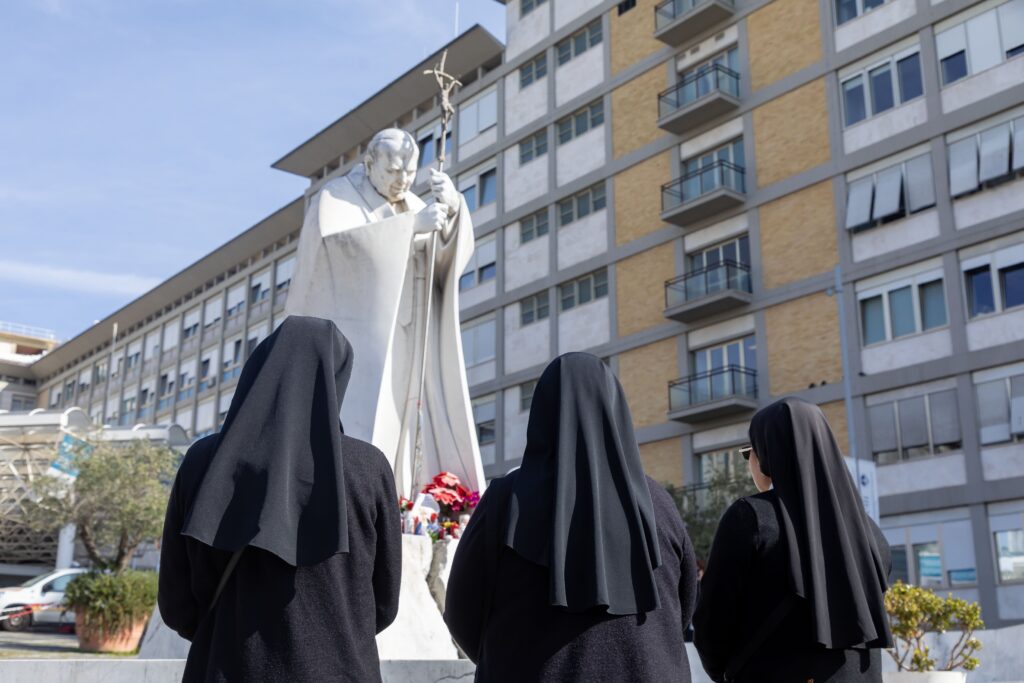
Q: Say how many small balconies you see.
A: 5